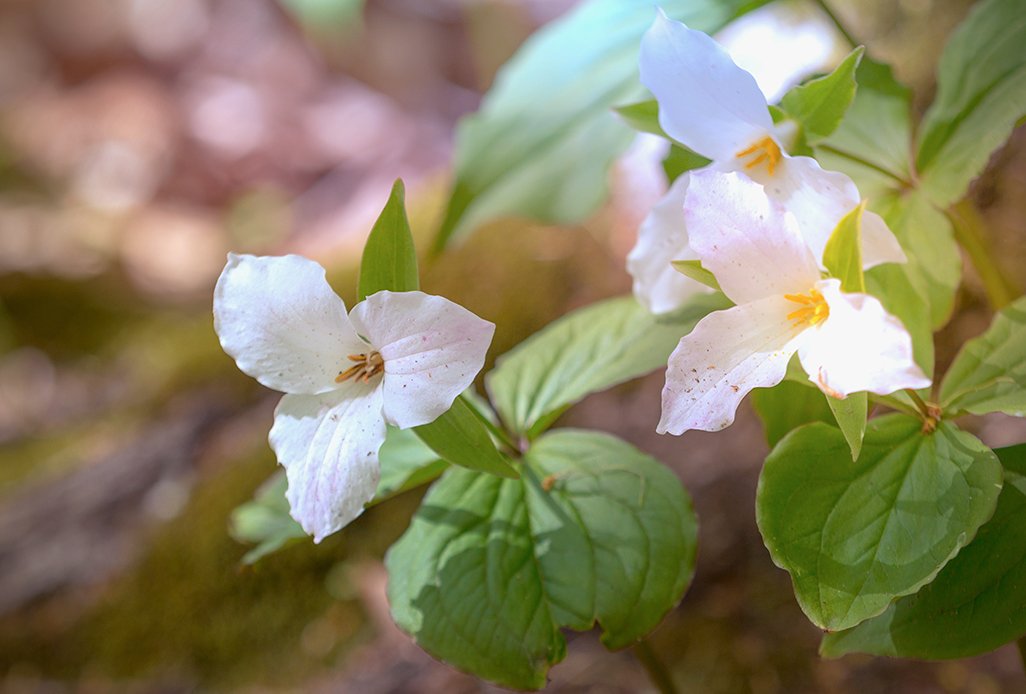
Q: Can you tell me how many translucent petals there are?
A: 9